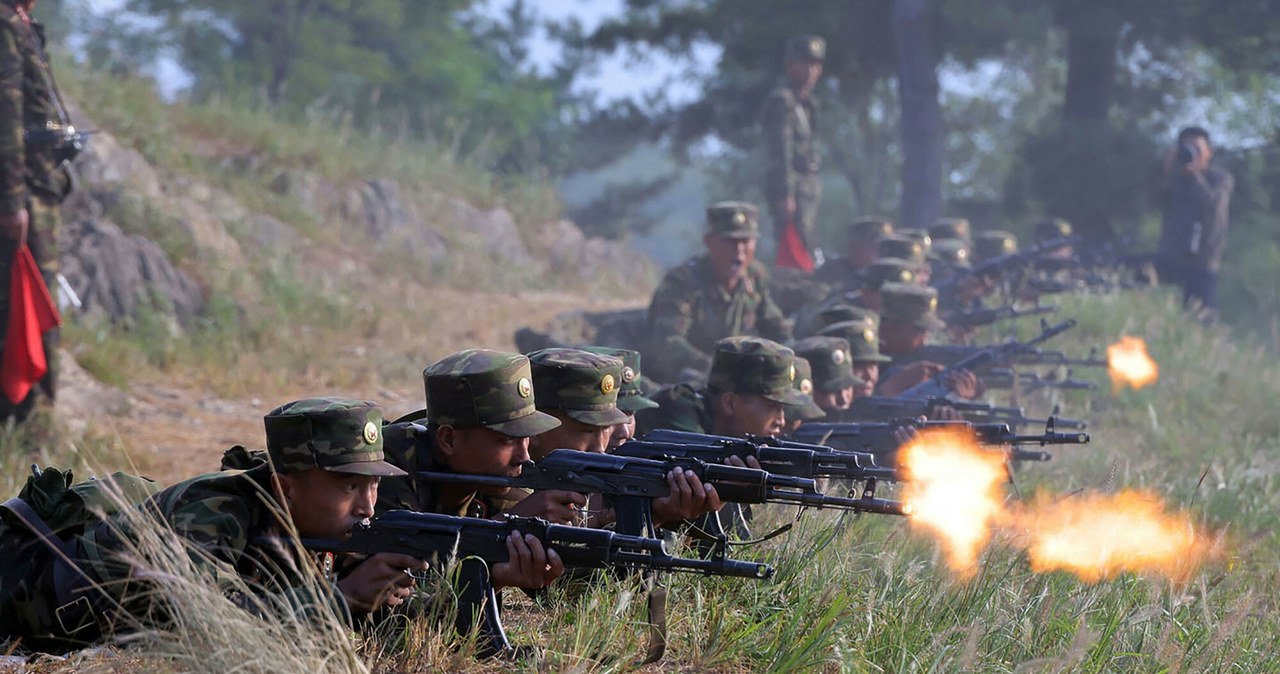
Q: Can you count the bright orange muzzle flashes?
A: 3